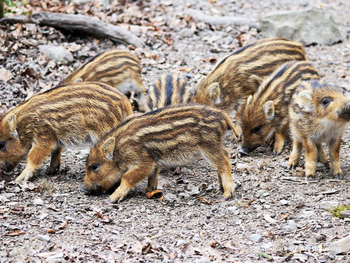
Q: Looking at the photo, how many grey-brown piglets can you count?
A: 7